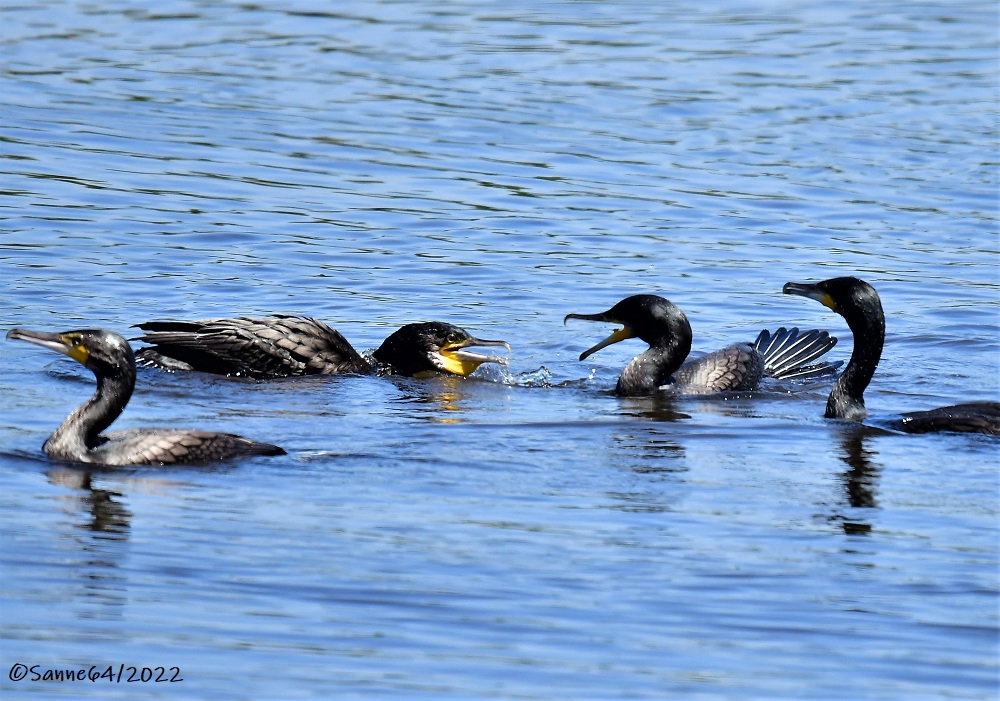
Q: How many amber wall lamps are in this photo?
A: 0